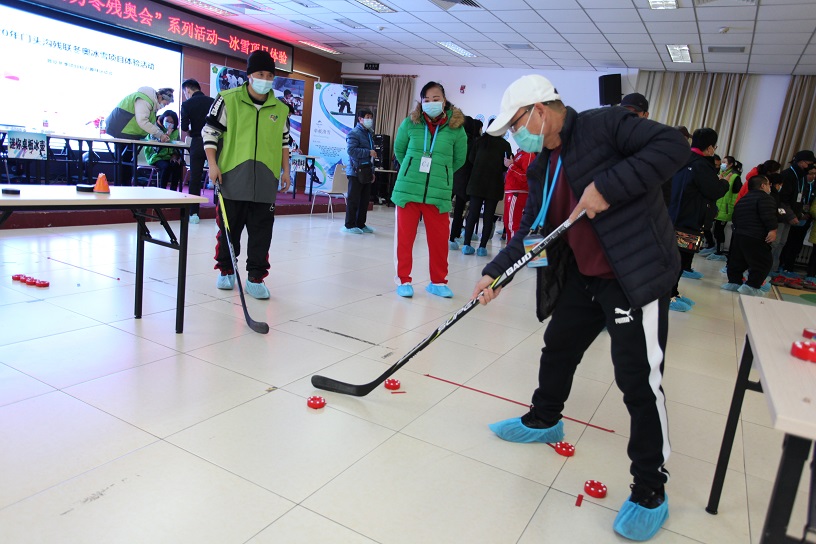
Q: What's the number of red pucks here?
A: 10